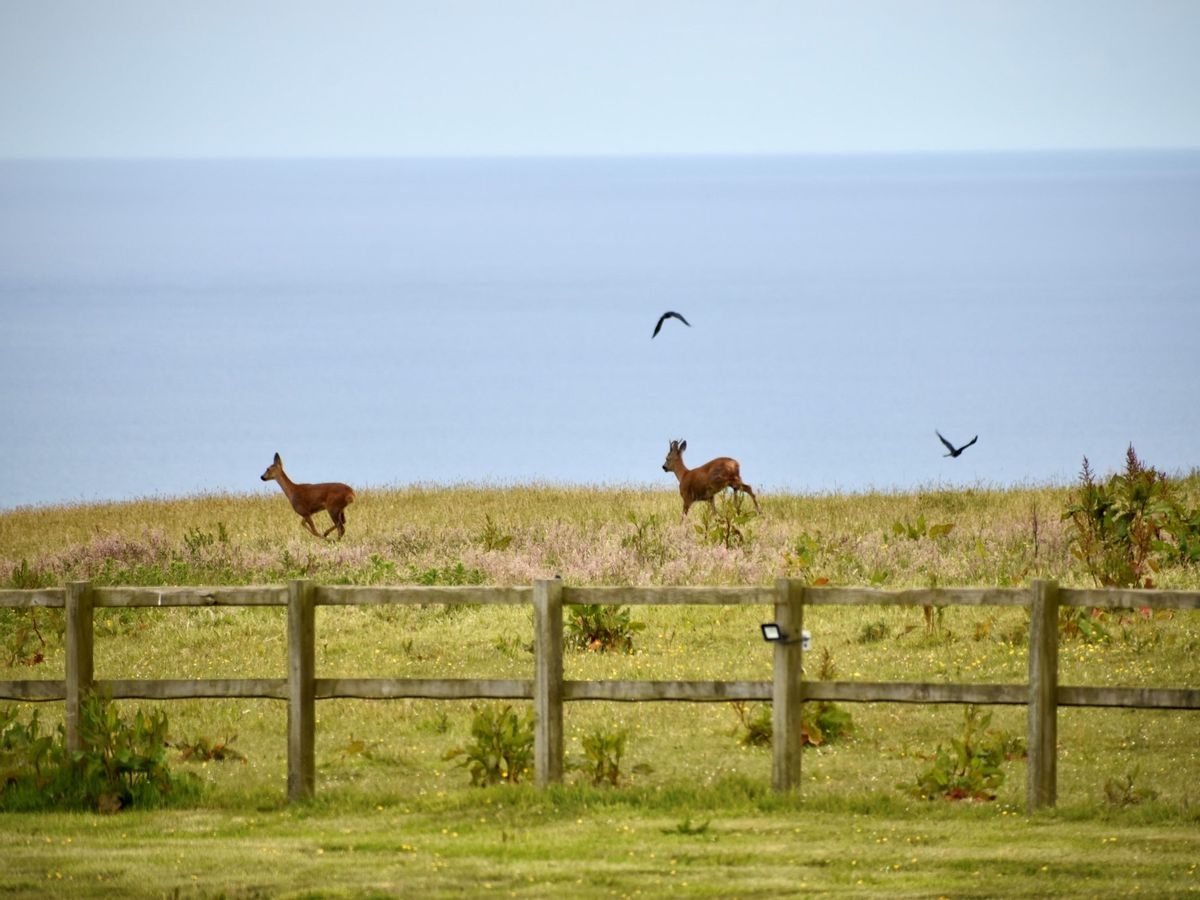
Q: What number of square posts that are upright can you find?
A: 5